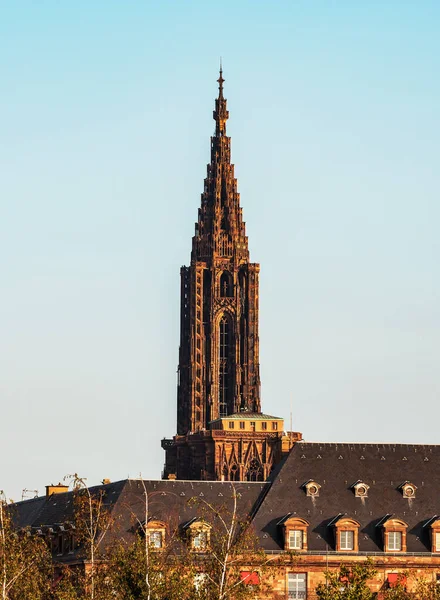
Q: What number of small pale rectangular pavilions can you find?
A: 1